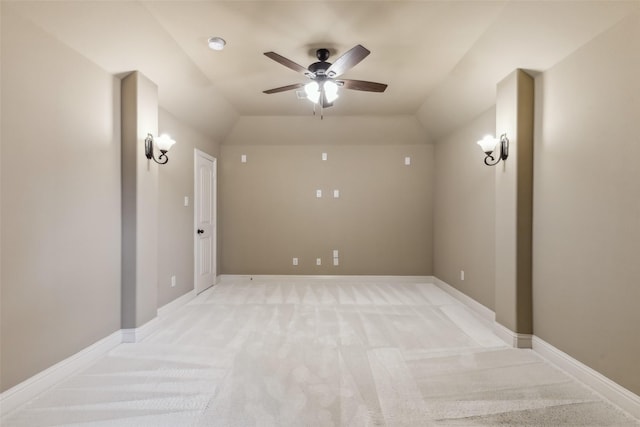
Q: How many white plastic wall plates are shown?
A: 12